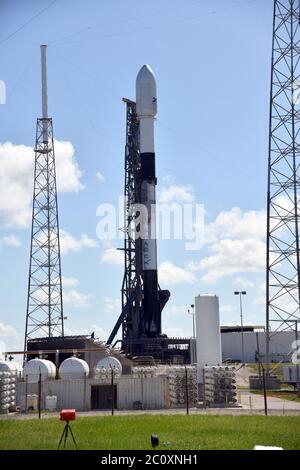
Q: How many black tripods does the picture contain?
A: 1